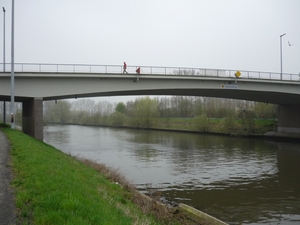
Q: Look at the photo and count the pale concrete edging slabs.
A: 2